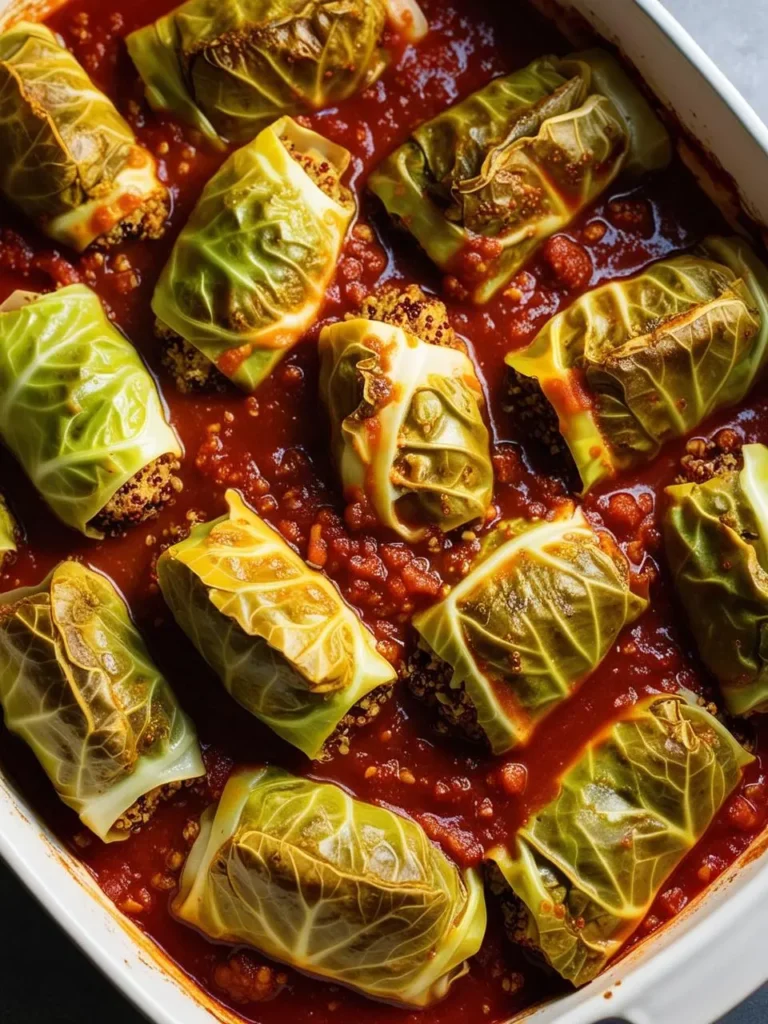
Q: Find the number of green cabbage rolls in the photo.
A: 13